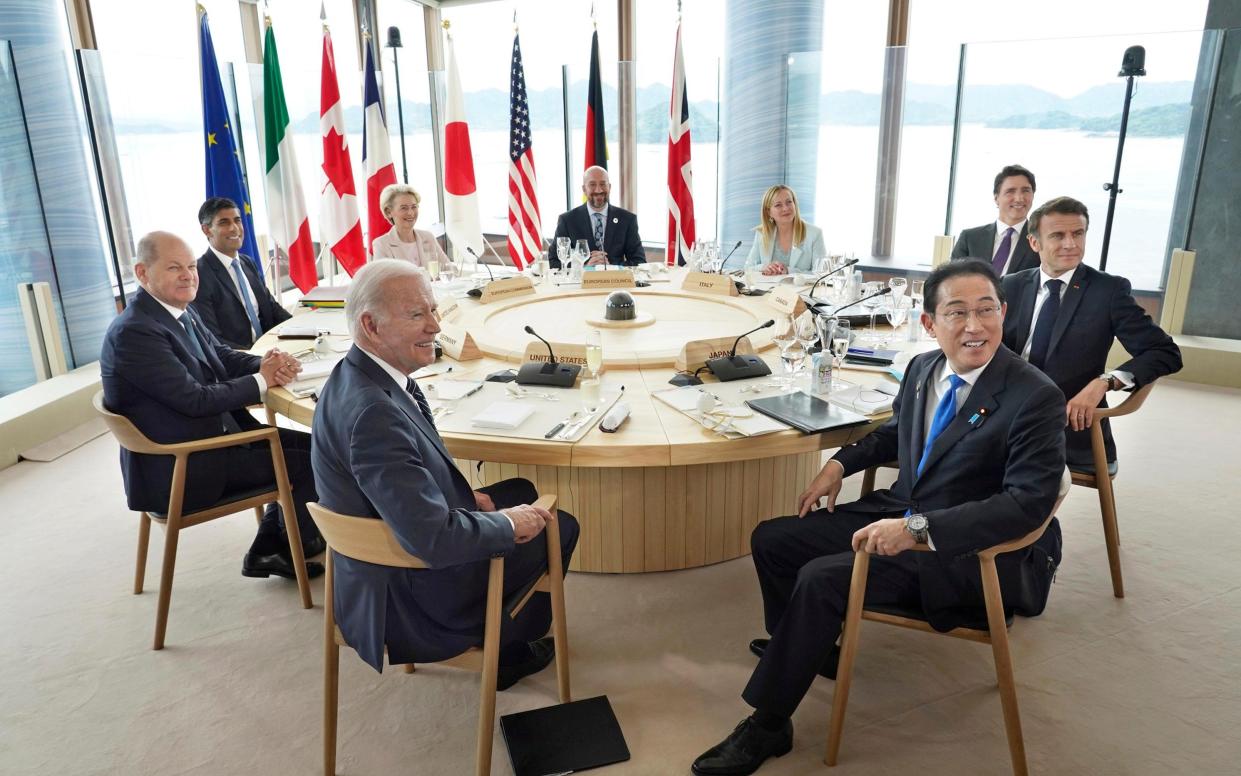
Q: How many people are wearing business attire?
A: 9